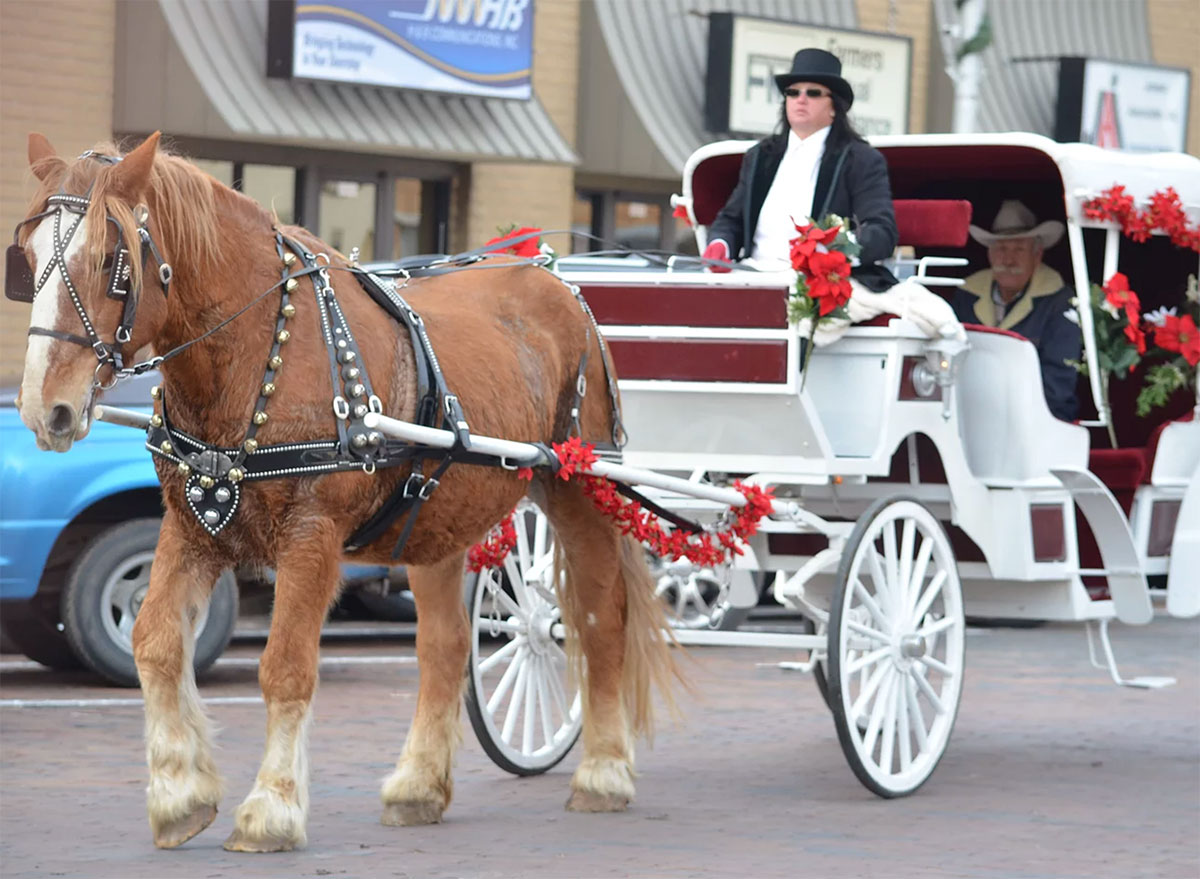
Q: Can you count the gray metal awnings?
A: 3